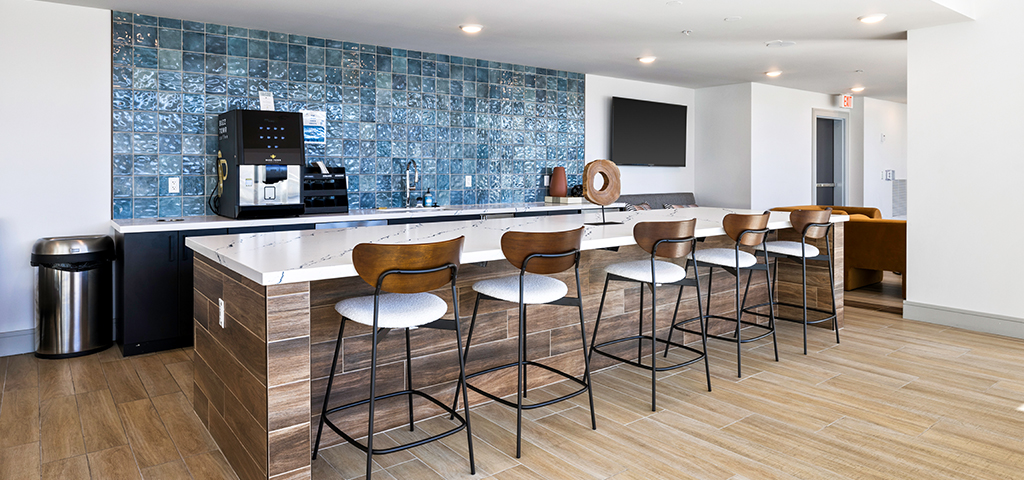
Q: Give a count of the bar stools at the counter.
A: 5